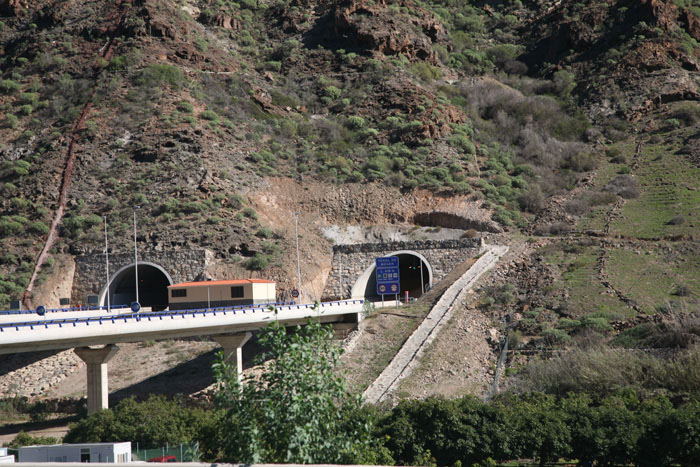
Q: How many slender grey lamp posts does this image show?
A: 3